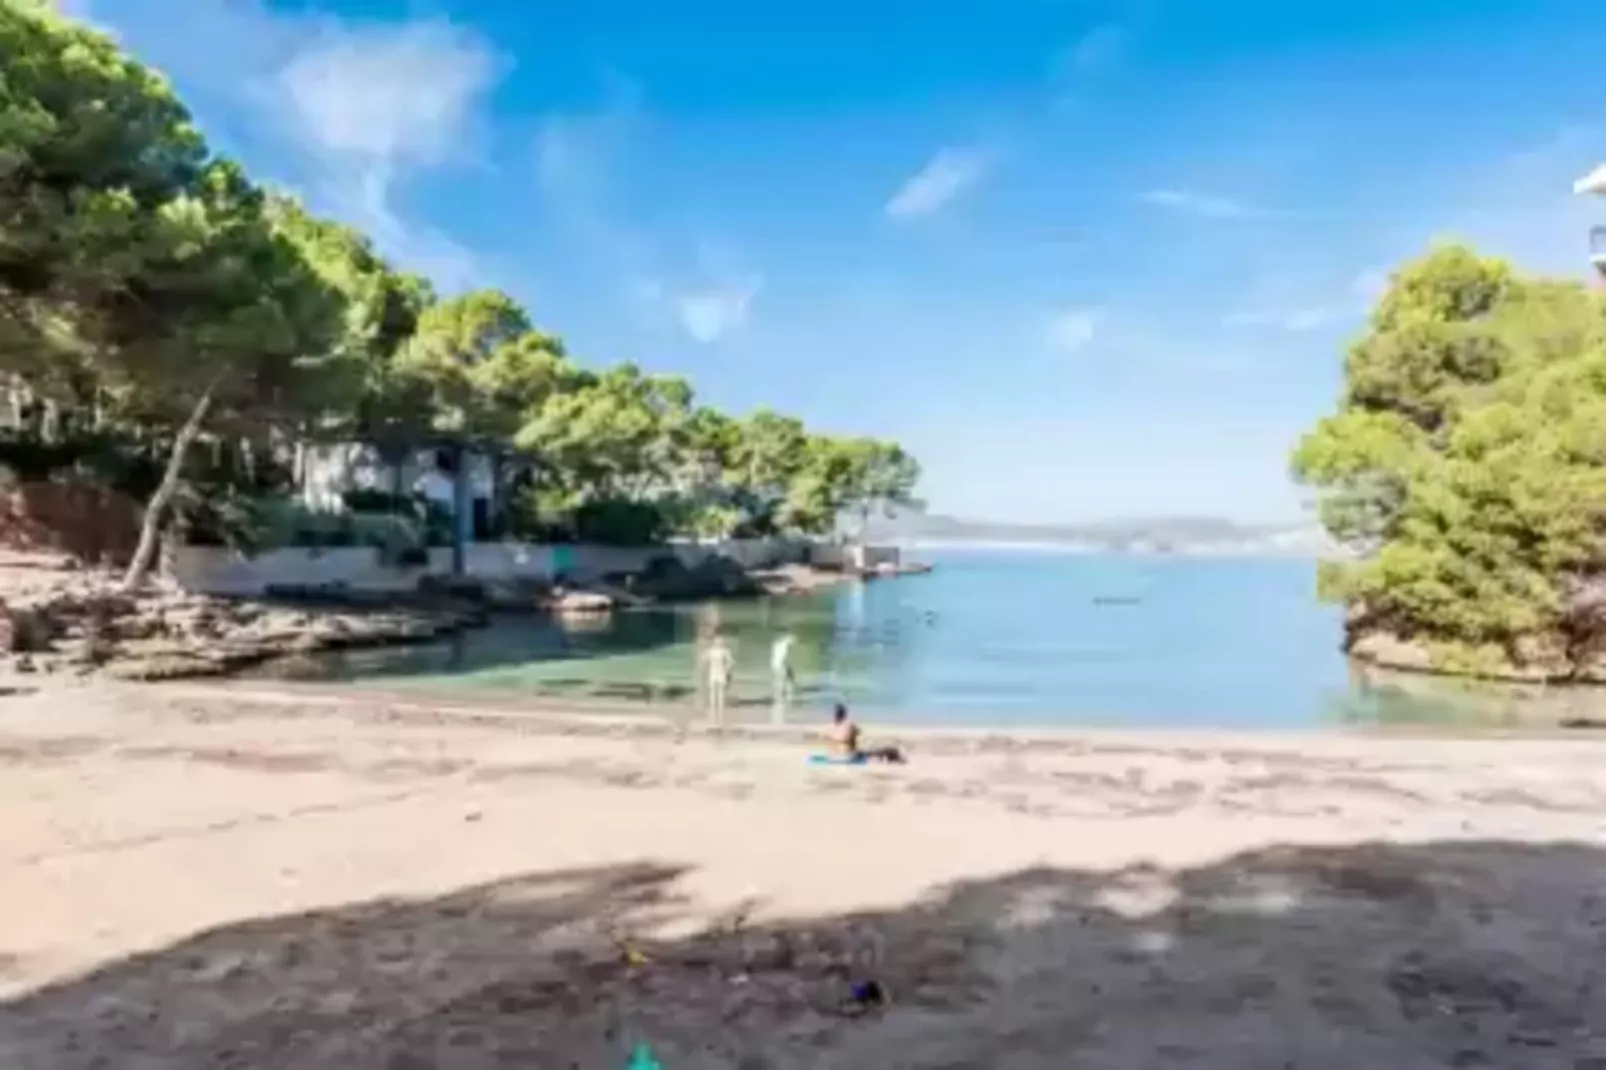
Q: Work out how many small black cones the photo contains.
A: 0